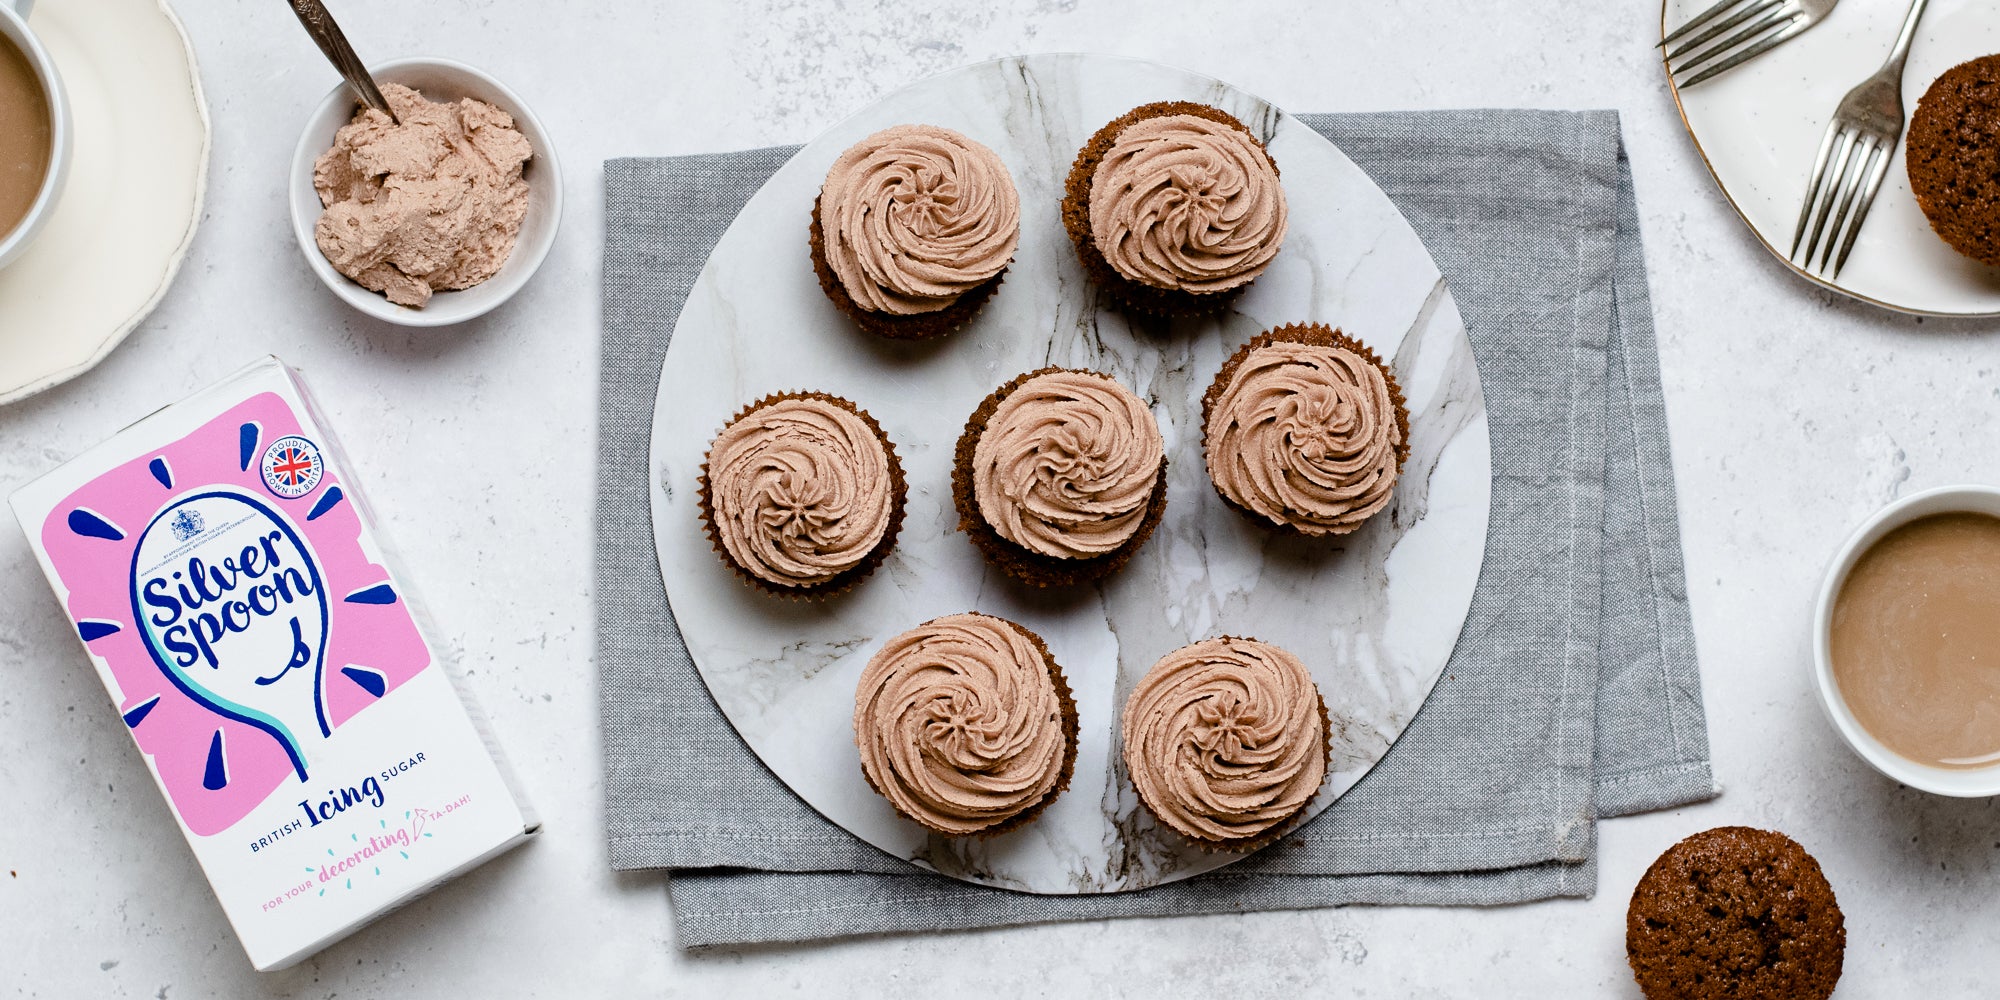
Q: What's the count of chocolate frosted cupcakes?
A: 7